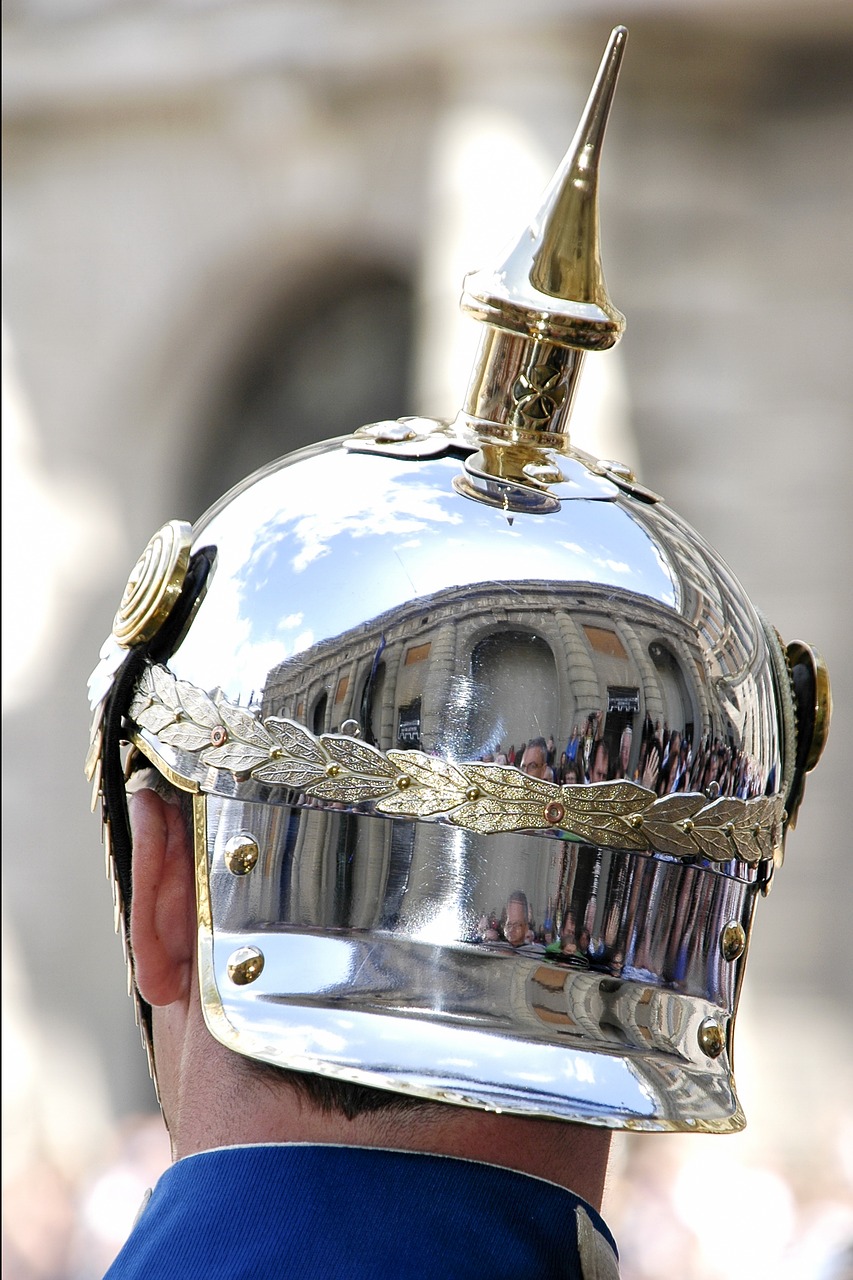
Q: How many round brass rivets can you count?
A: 4